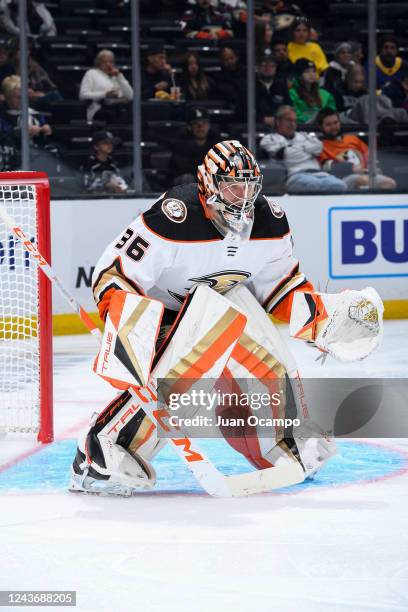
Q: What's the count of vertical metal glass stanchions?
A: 4